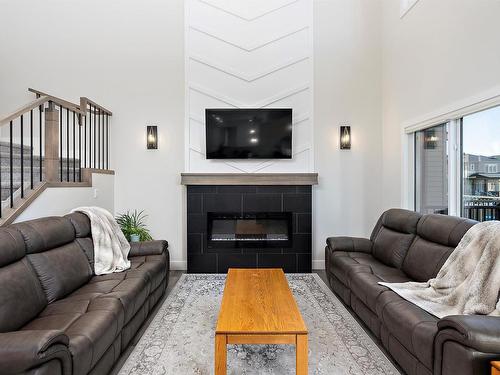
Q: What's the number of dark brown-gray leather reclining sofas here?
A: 2